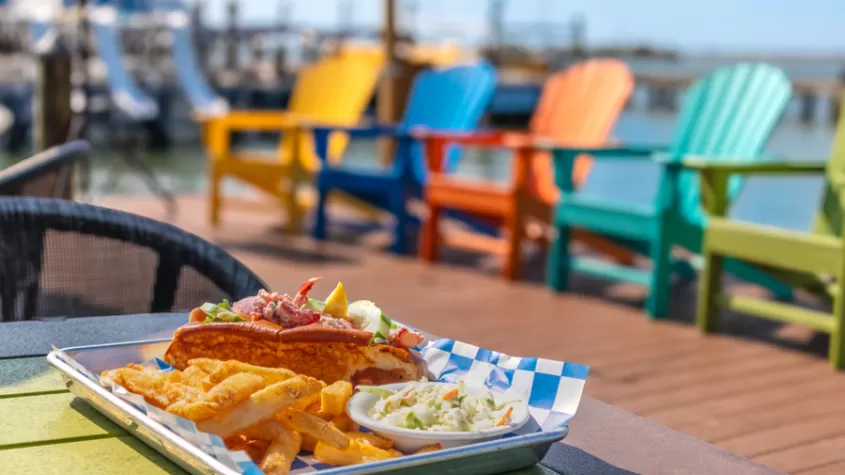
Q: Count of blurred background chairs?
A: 5